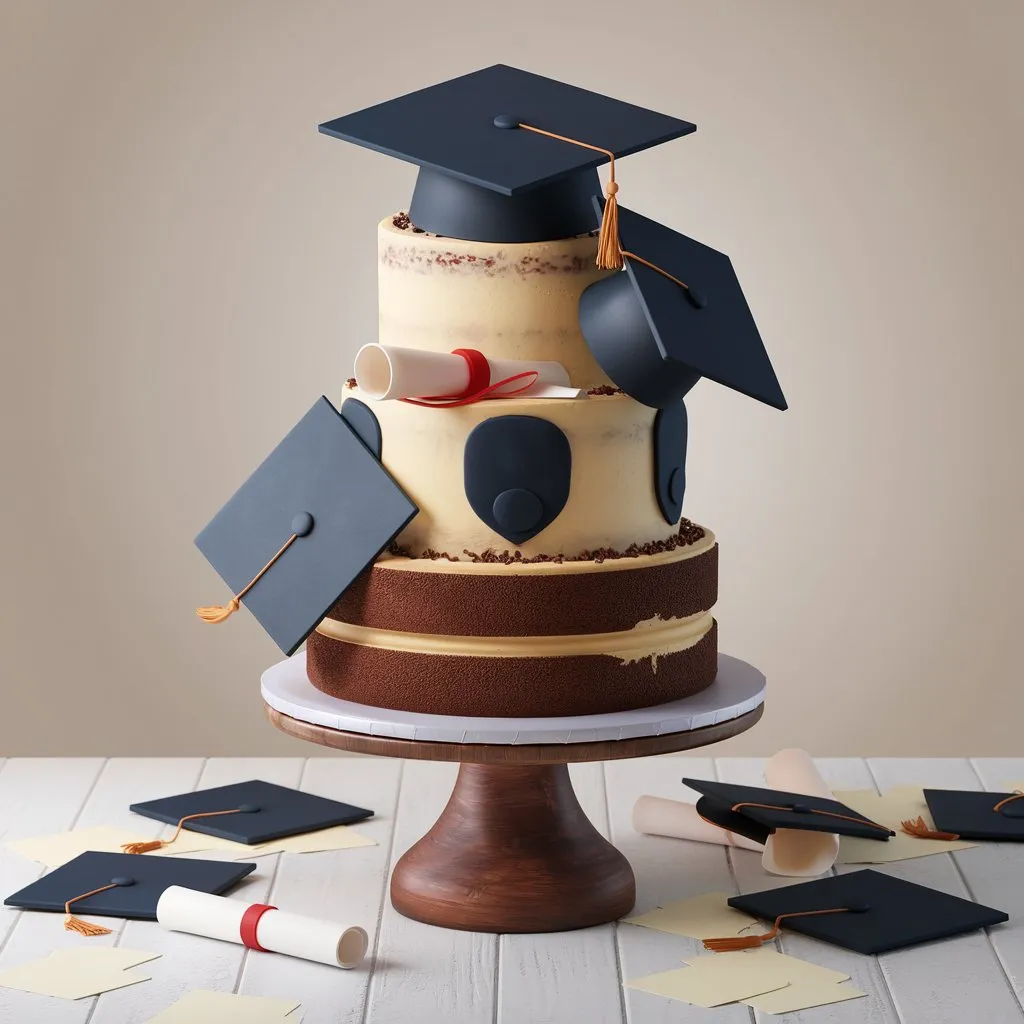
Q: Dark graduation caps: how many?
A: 8